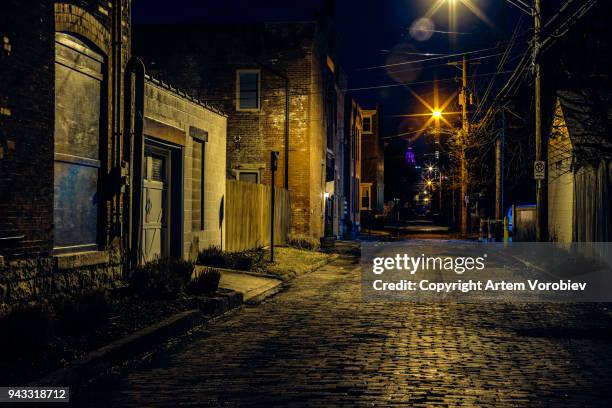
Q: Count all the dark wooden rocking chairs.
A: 0